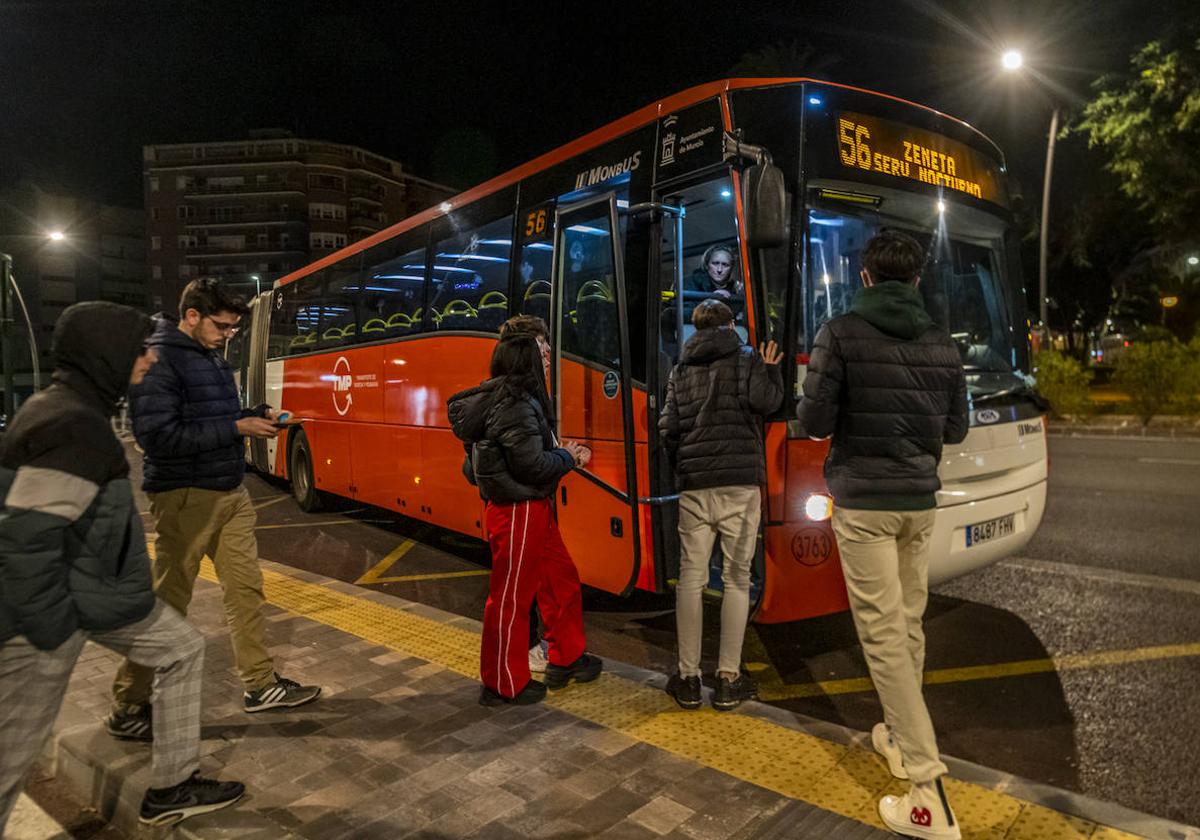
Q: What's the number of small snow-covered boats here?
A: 0